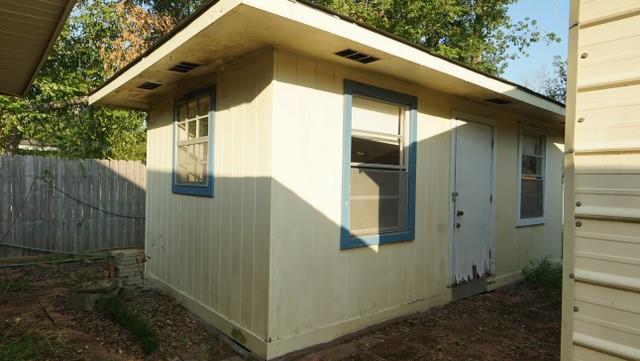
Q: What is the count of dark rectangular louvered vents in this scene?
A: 4